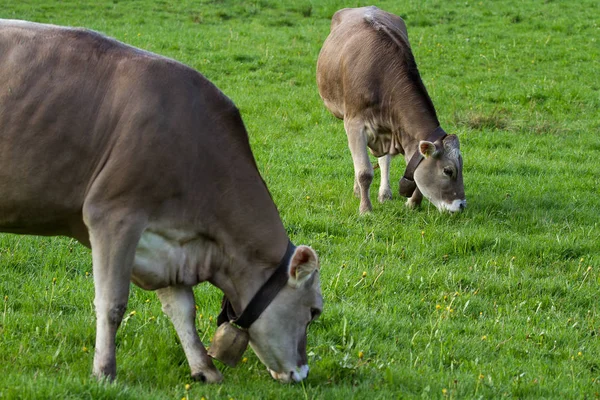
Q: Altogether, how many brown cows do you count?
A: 2